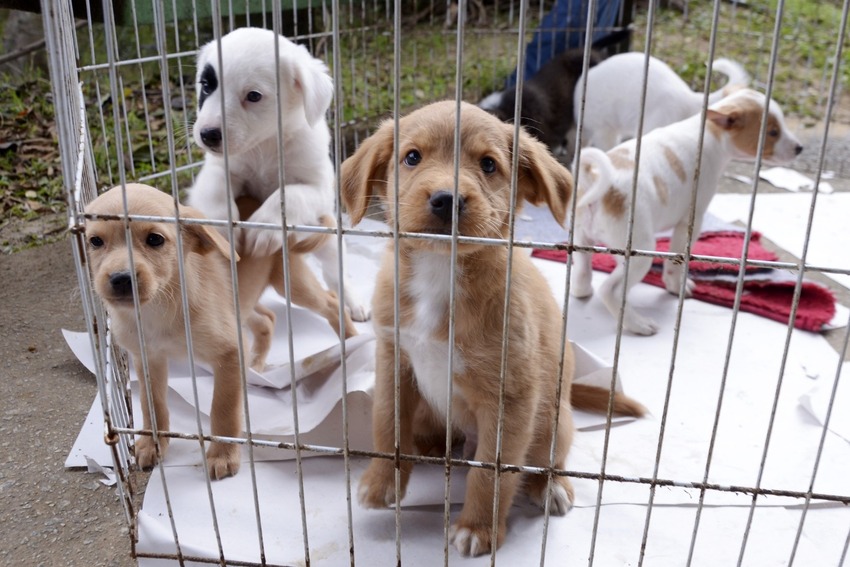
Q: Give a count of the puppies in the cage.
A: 6